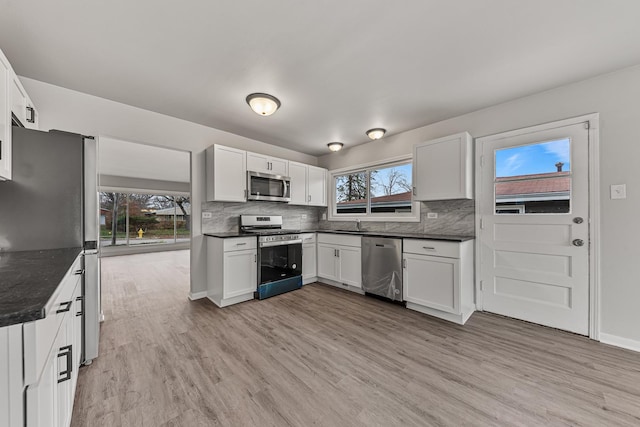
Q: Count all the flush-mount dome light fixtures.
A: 3